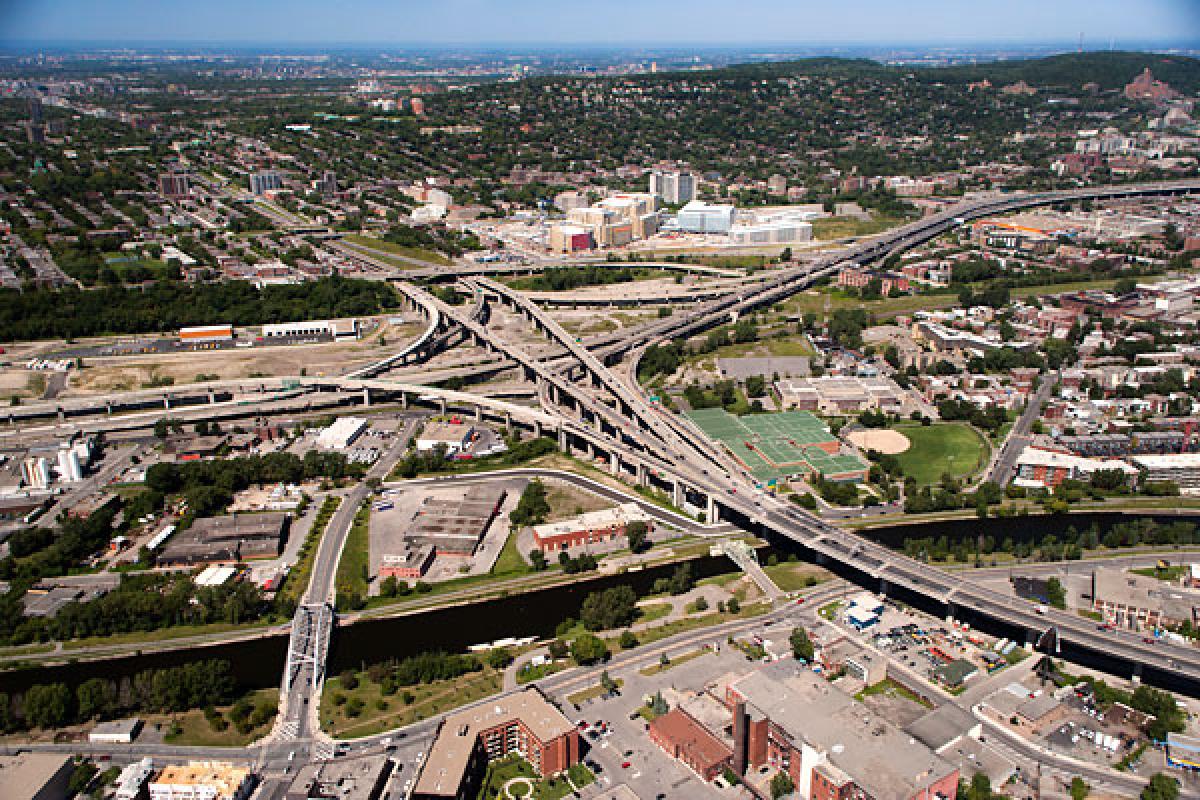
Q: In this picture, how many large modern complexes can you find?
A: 1